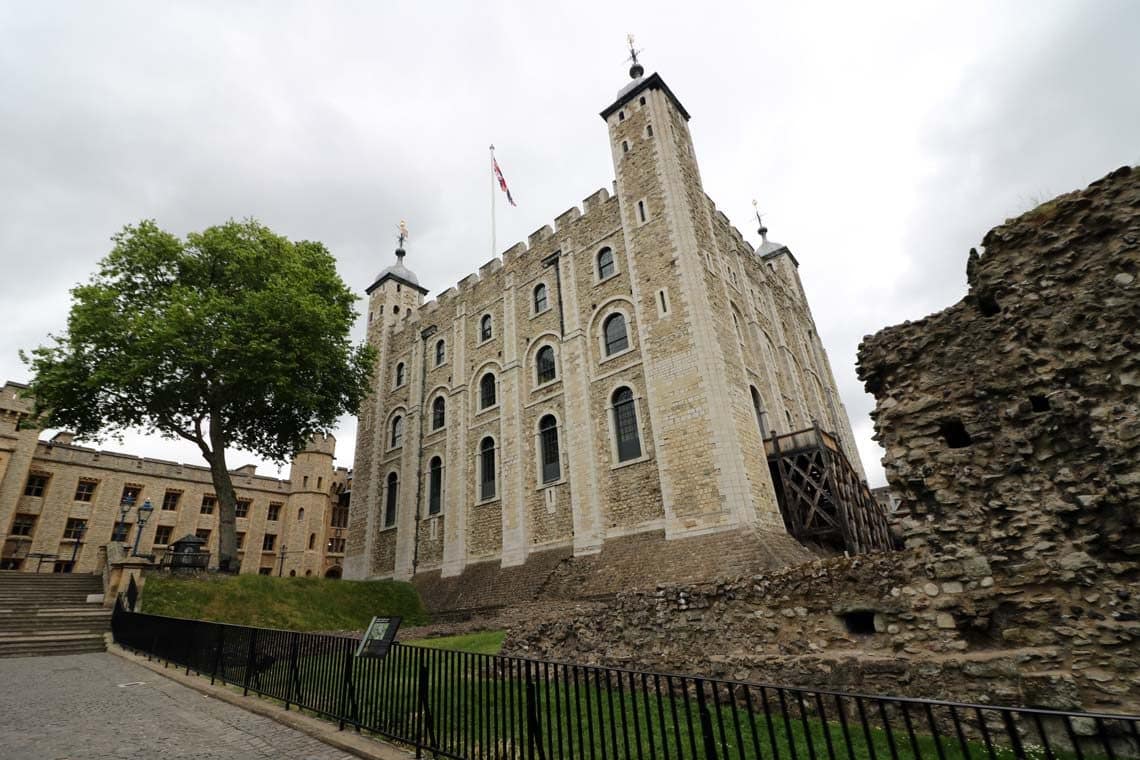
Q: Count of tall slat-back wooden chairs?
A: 0